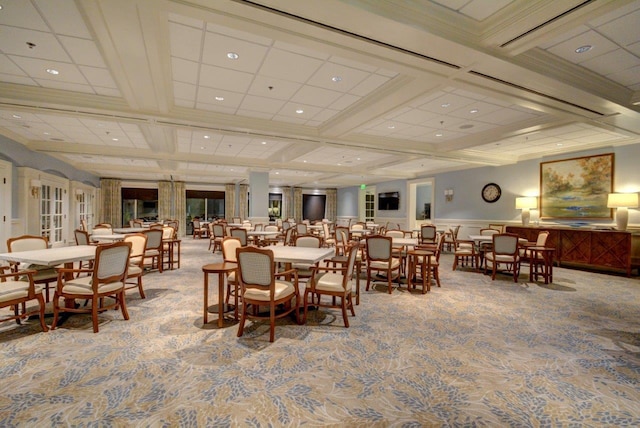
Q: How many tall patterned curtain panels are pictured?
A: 8